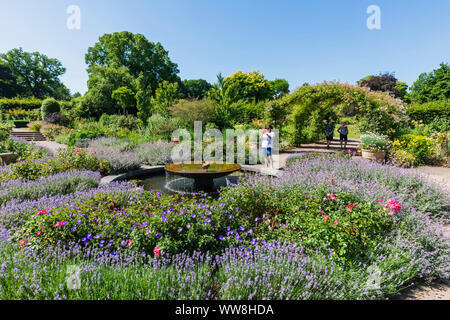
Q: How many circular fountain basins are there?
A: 1